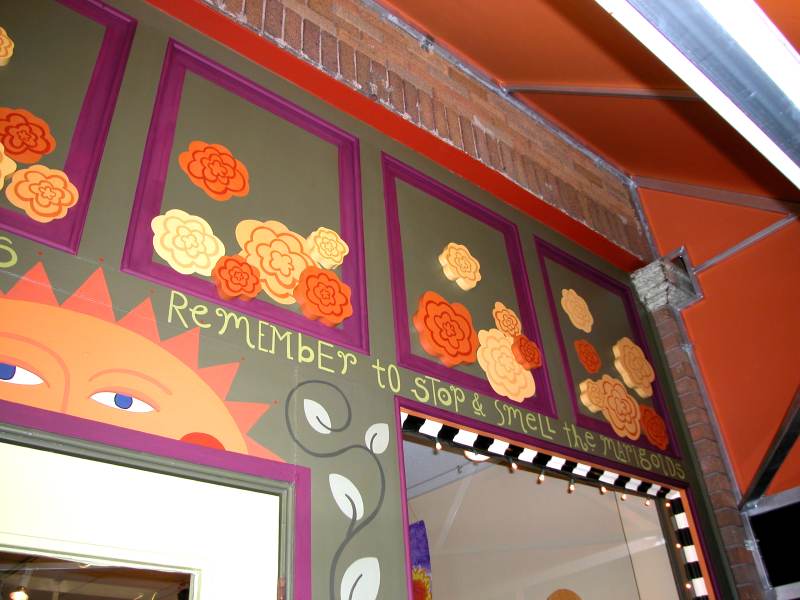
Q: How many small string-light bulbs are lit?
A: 10